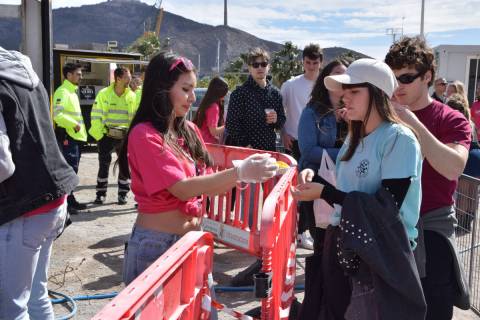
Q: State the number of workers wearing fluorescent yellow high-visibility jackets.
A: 3